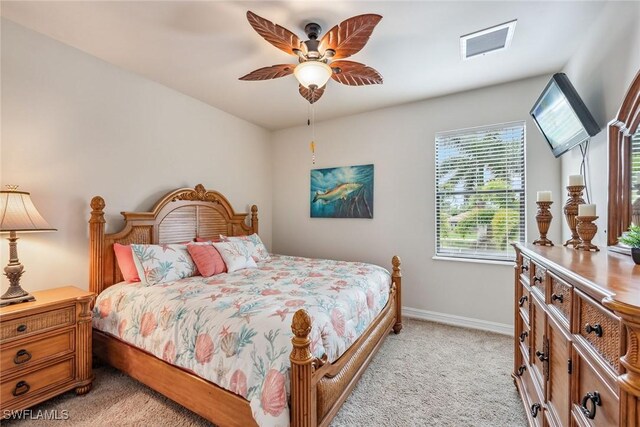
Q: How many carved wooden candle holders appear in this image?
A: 3